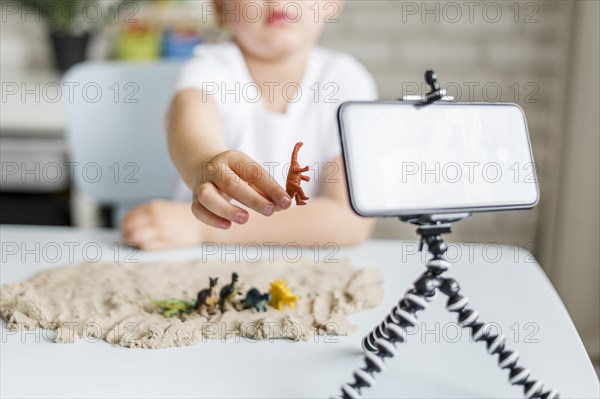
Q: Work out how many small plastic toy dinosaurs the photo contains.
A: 6